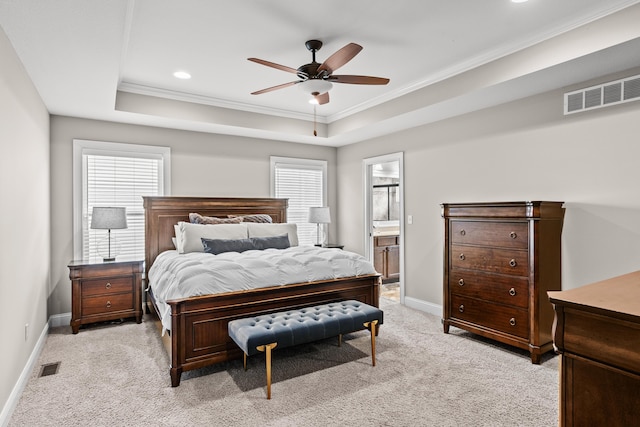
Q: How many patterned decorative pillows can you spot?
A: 2